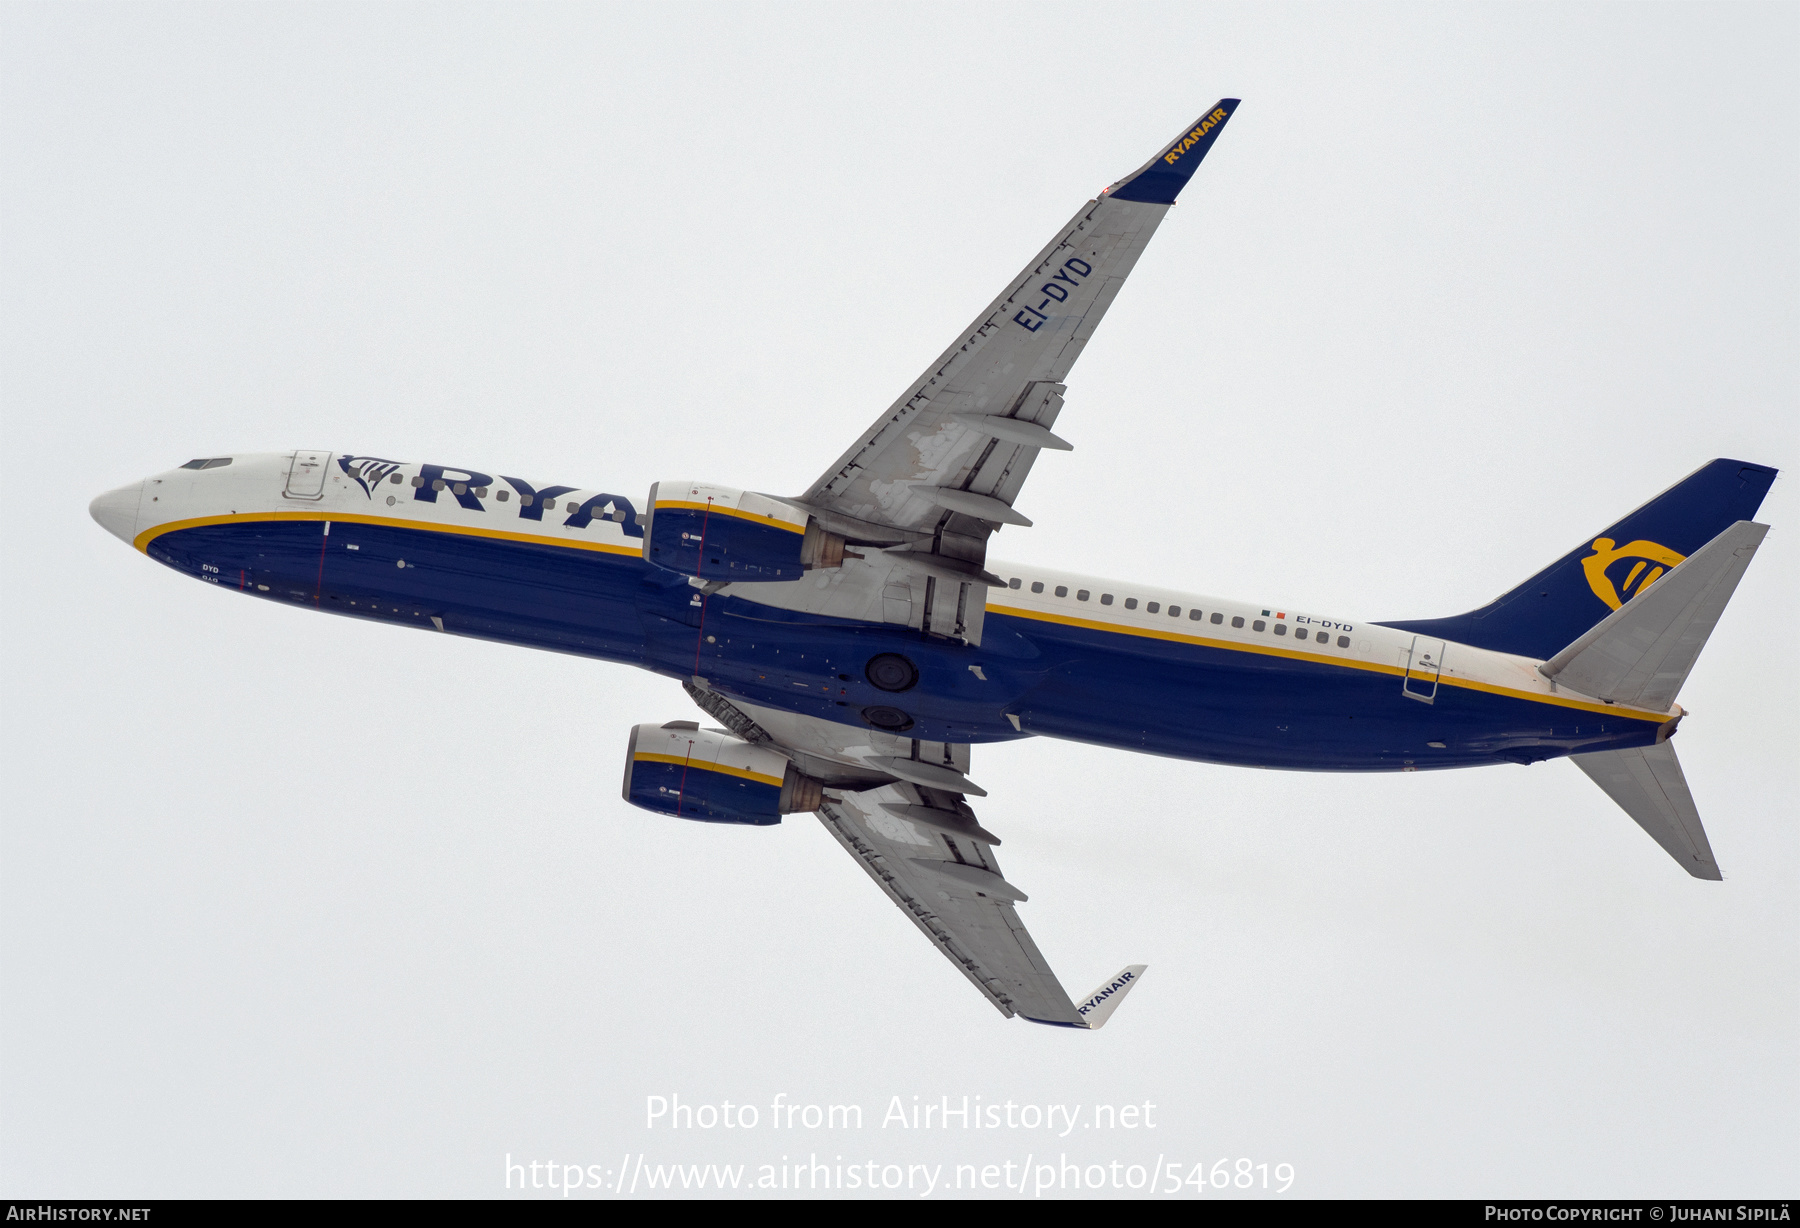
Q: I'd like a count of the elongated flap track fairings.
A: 6